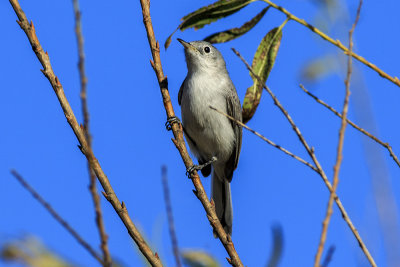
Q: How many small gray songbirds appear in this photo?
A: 1